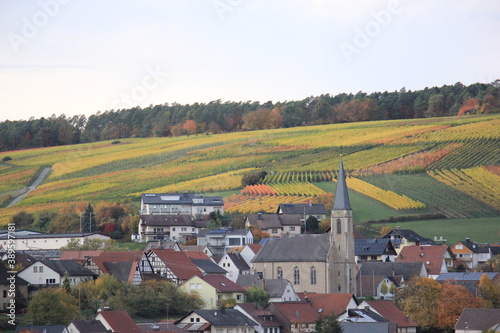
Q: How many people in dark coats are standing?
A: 0